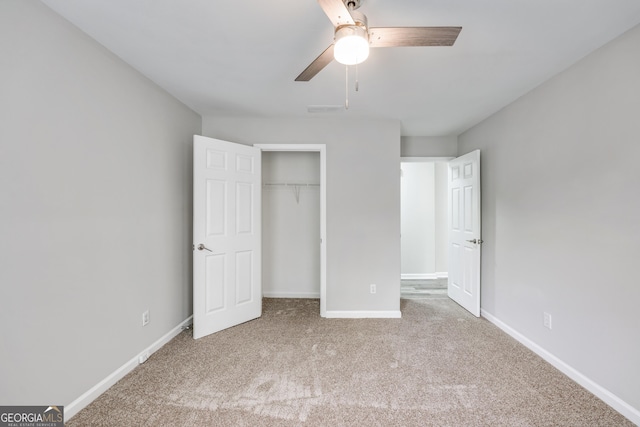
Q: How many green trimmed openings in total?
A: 0